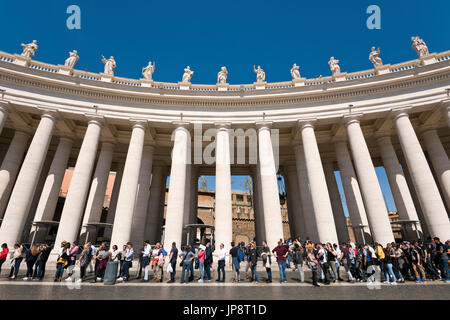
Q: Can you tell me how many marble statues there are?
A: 11